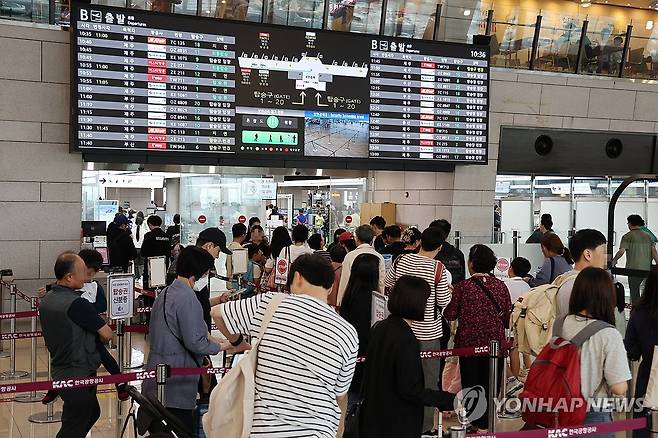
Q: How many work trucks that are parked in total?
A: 0